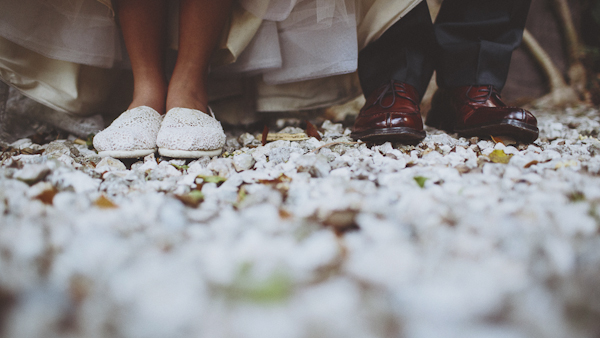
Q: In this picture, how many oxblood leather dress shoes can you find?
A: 2